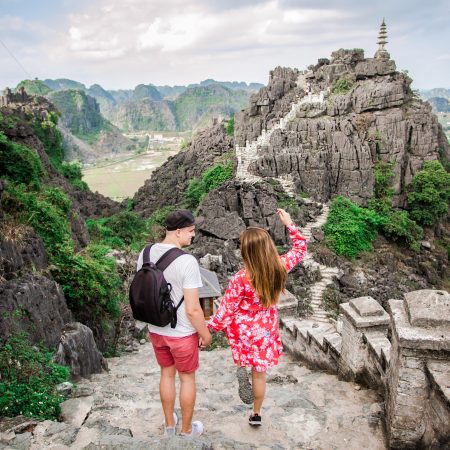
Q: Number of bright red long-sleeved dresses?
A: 1